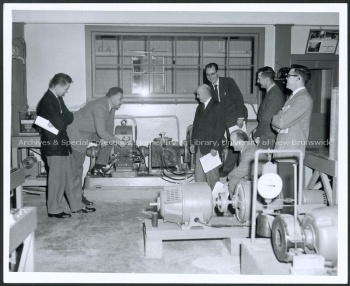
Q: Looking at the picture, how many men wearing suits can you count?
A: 7